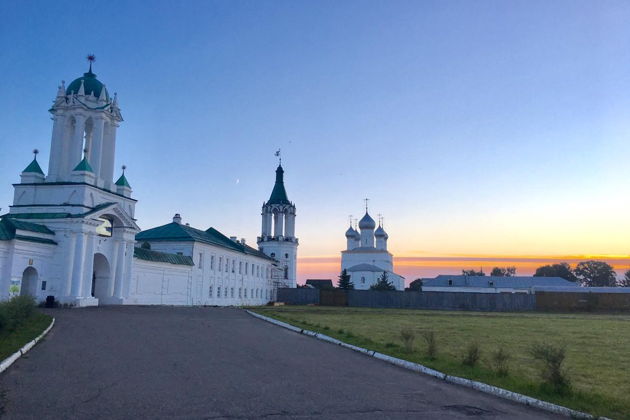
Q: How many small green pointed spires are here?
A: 3